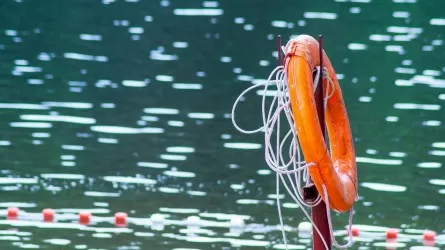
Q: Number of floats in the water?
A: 11